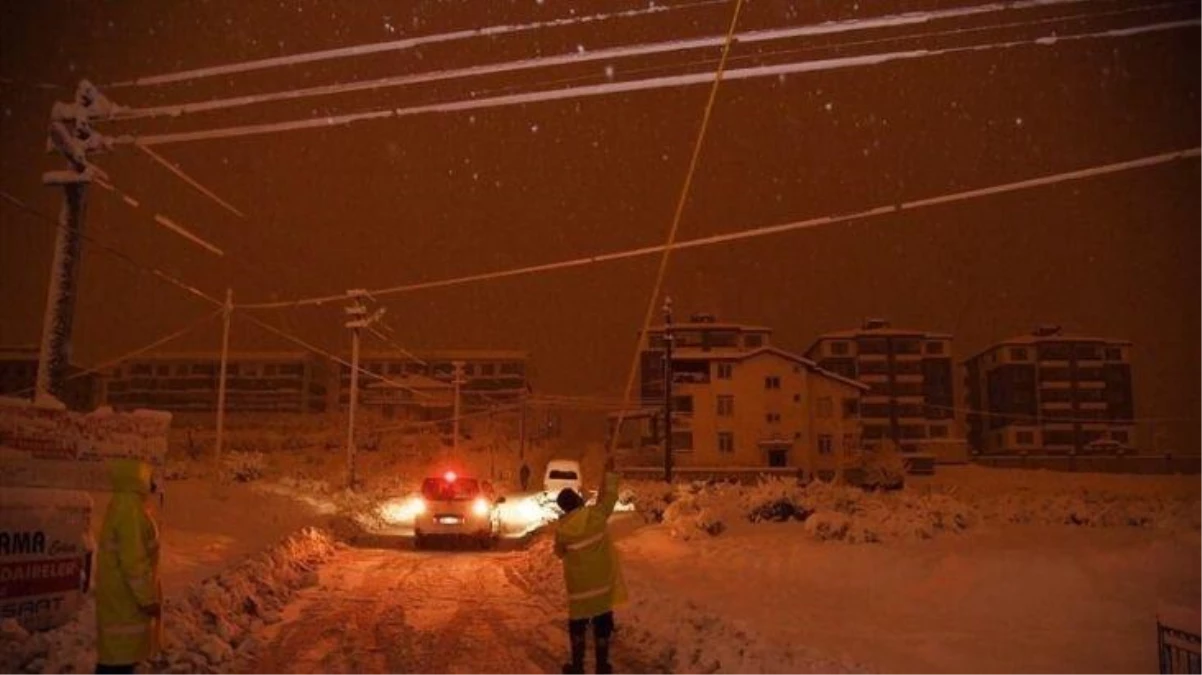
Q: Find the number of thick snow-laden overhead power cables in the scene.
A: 4